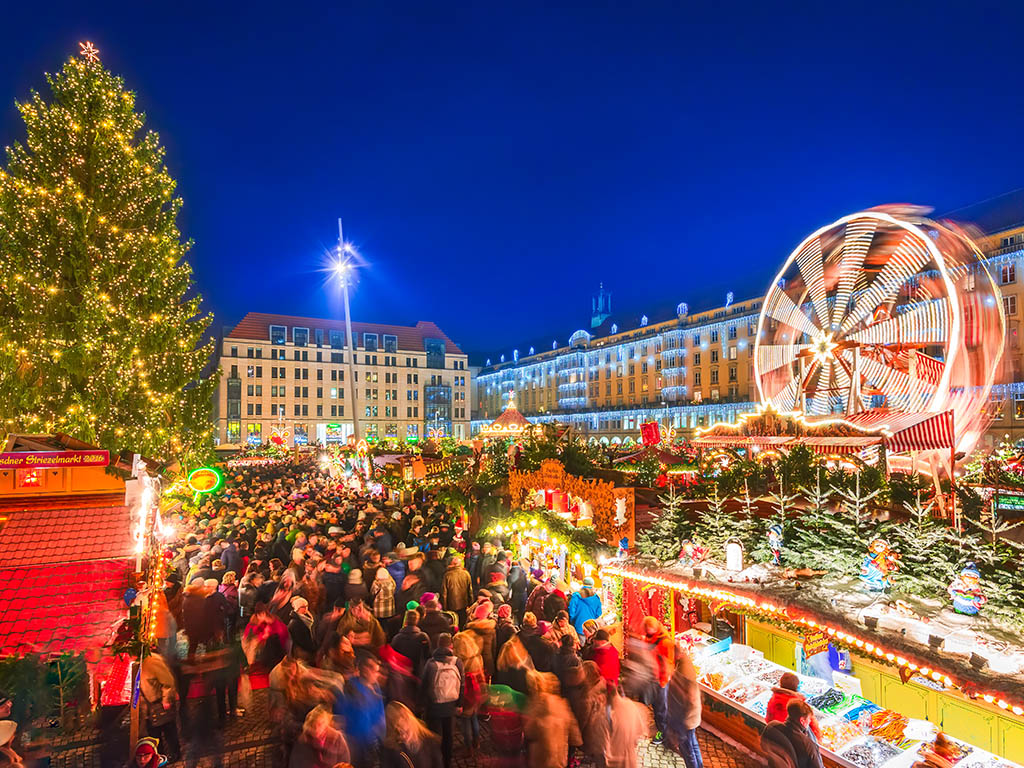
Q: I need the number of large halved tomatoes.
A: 0